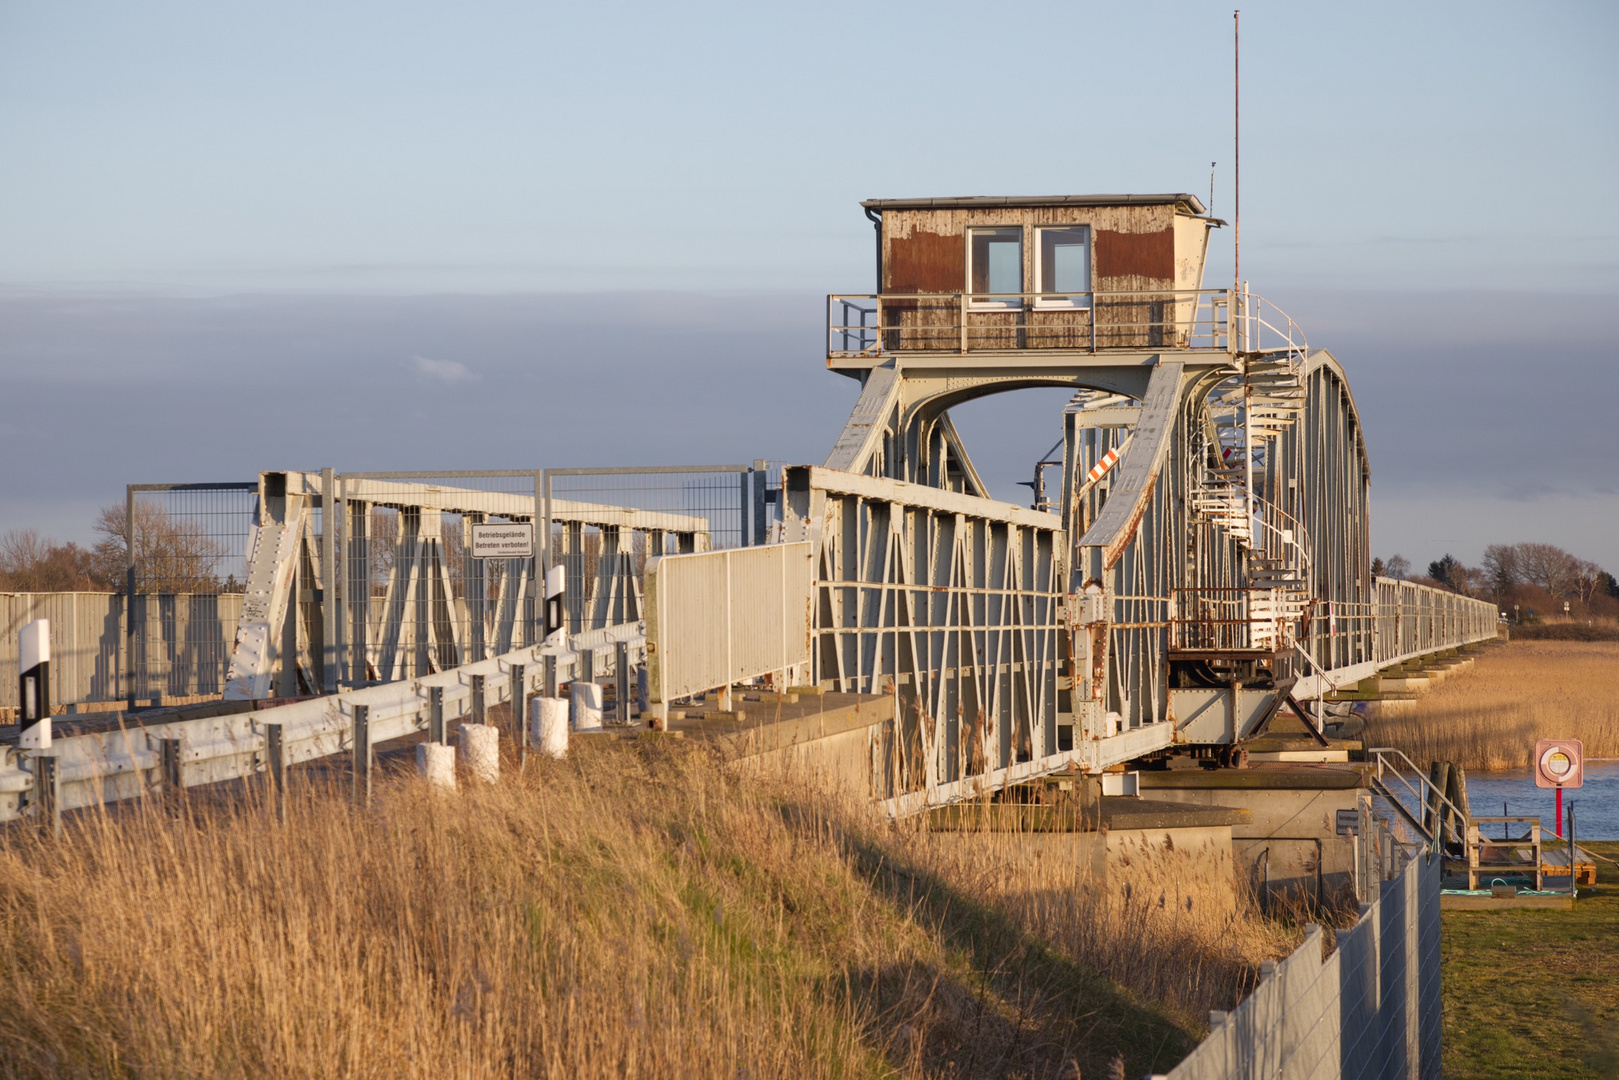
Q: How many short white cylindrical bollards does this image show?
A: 4